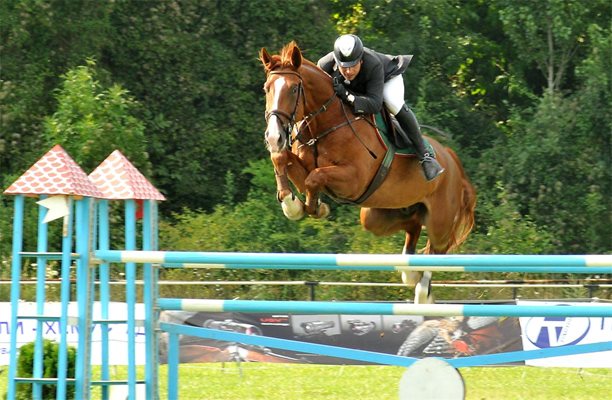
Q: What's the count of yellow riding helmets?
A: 0